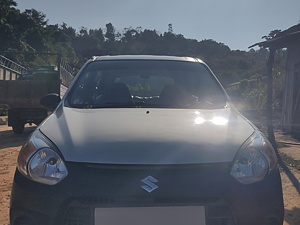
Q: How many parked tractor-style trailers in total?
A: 1